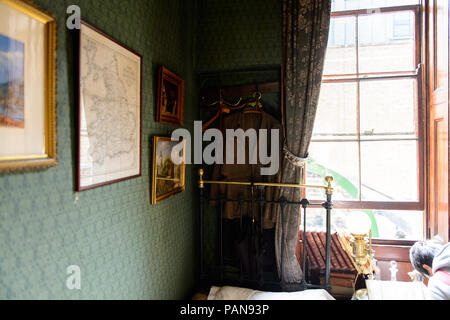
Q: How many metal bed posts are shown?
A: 2